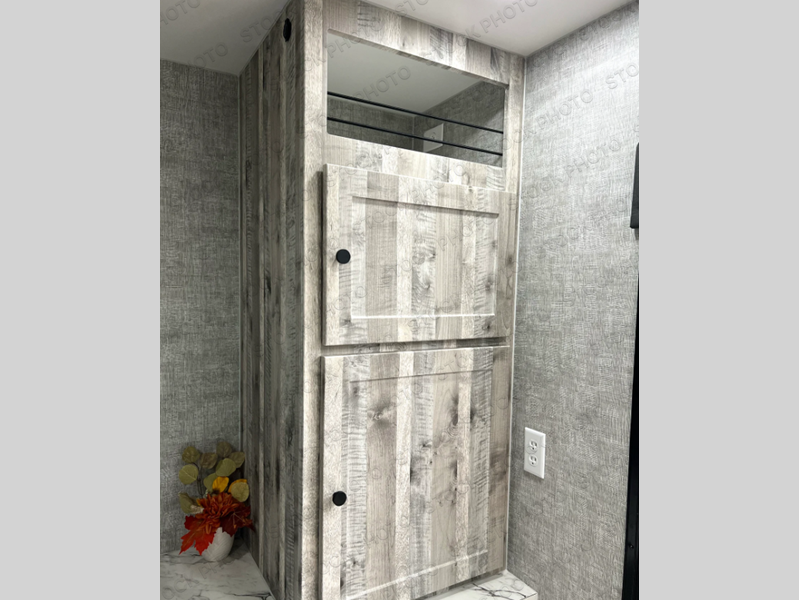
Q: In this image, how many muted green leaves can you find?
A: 9